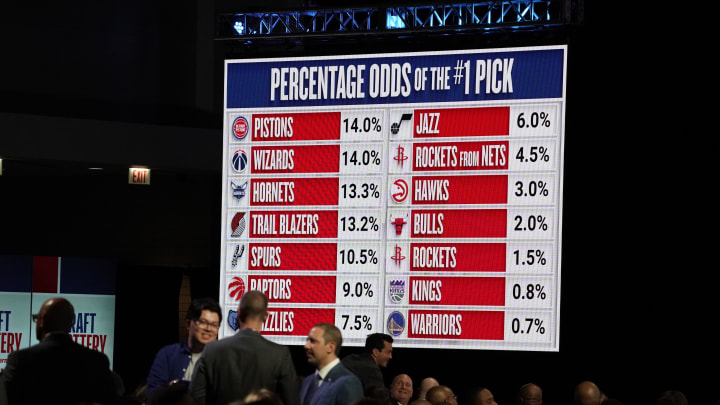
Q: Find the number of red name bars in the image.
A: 14